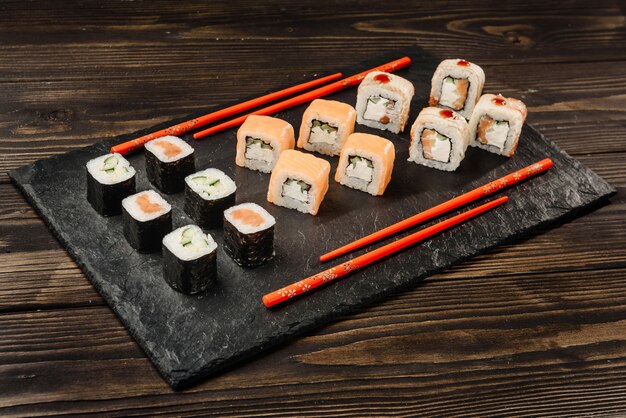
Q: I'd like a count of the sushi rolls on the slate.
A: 14